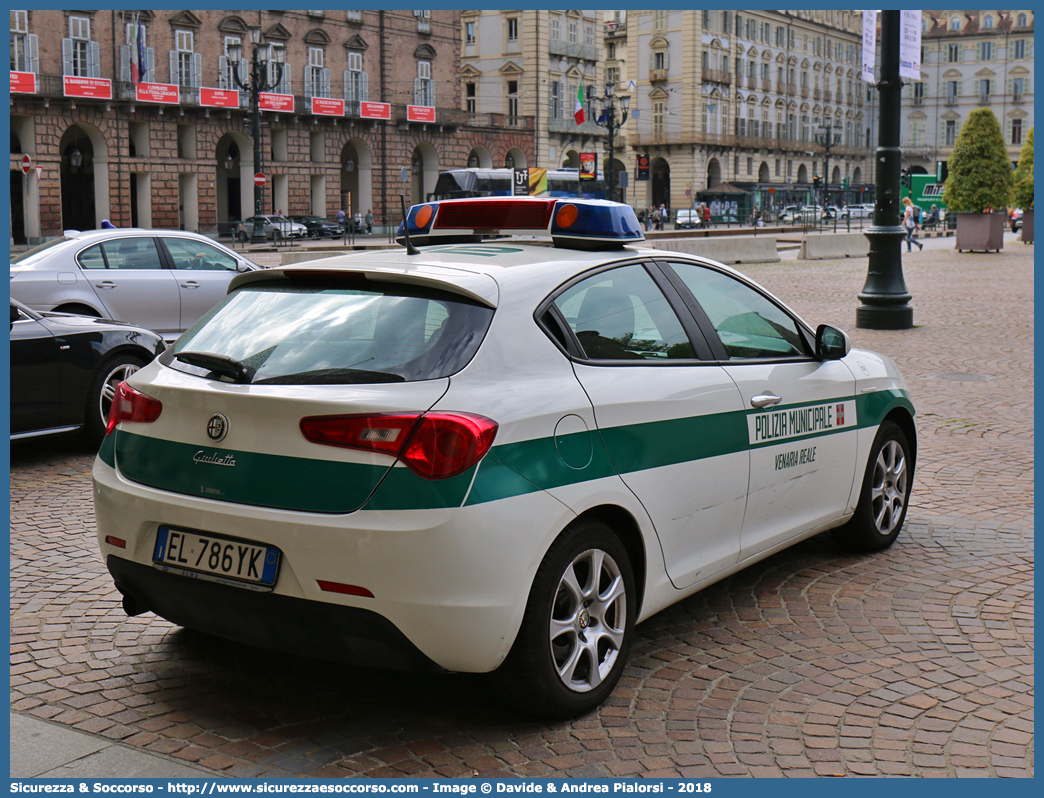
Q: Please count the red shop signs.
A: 8